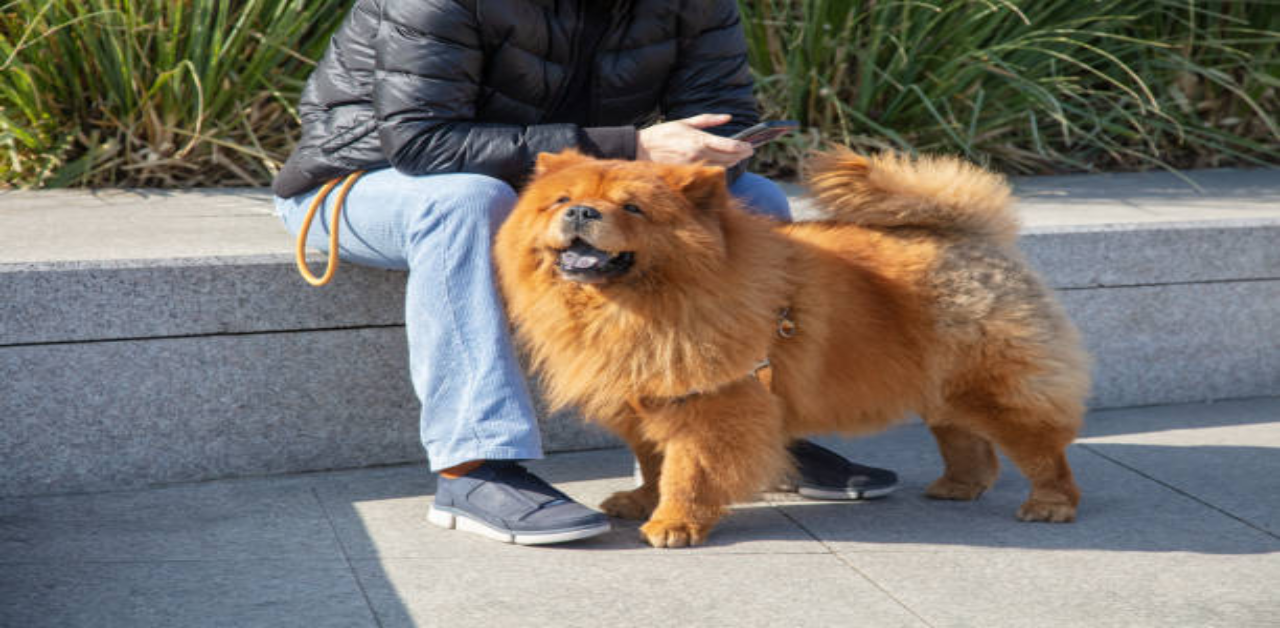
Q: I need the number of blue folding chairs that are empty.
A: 0